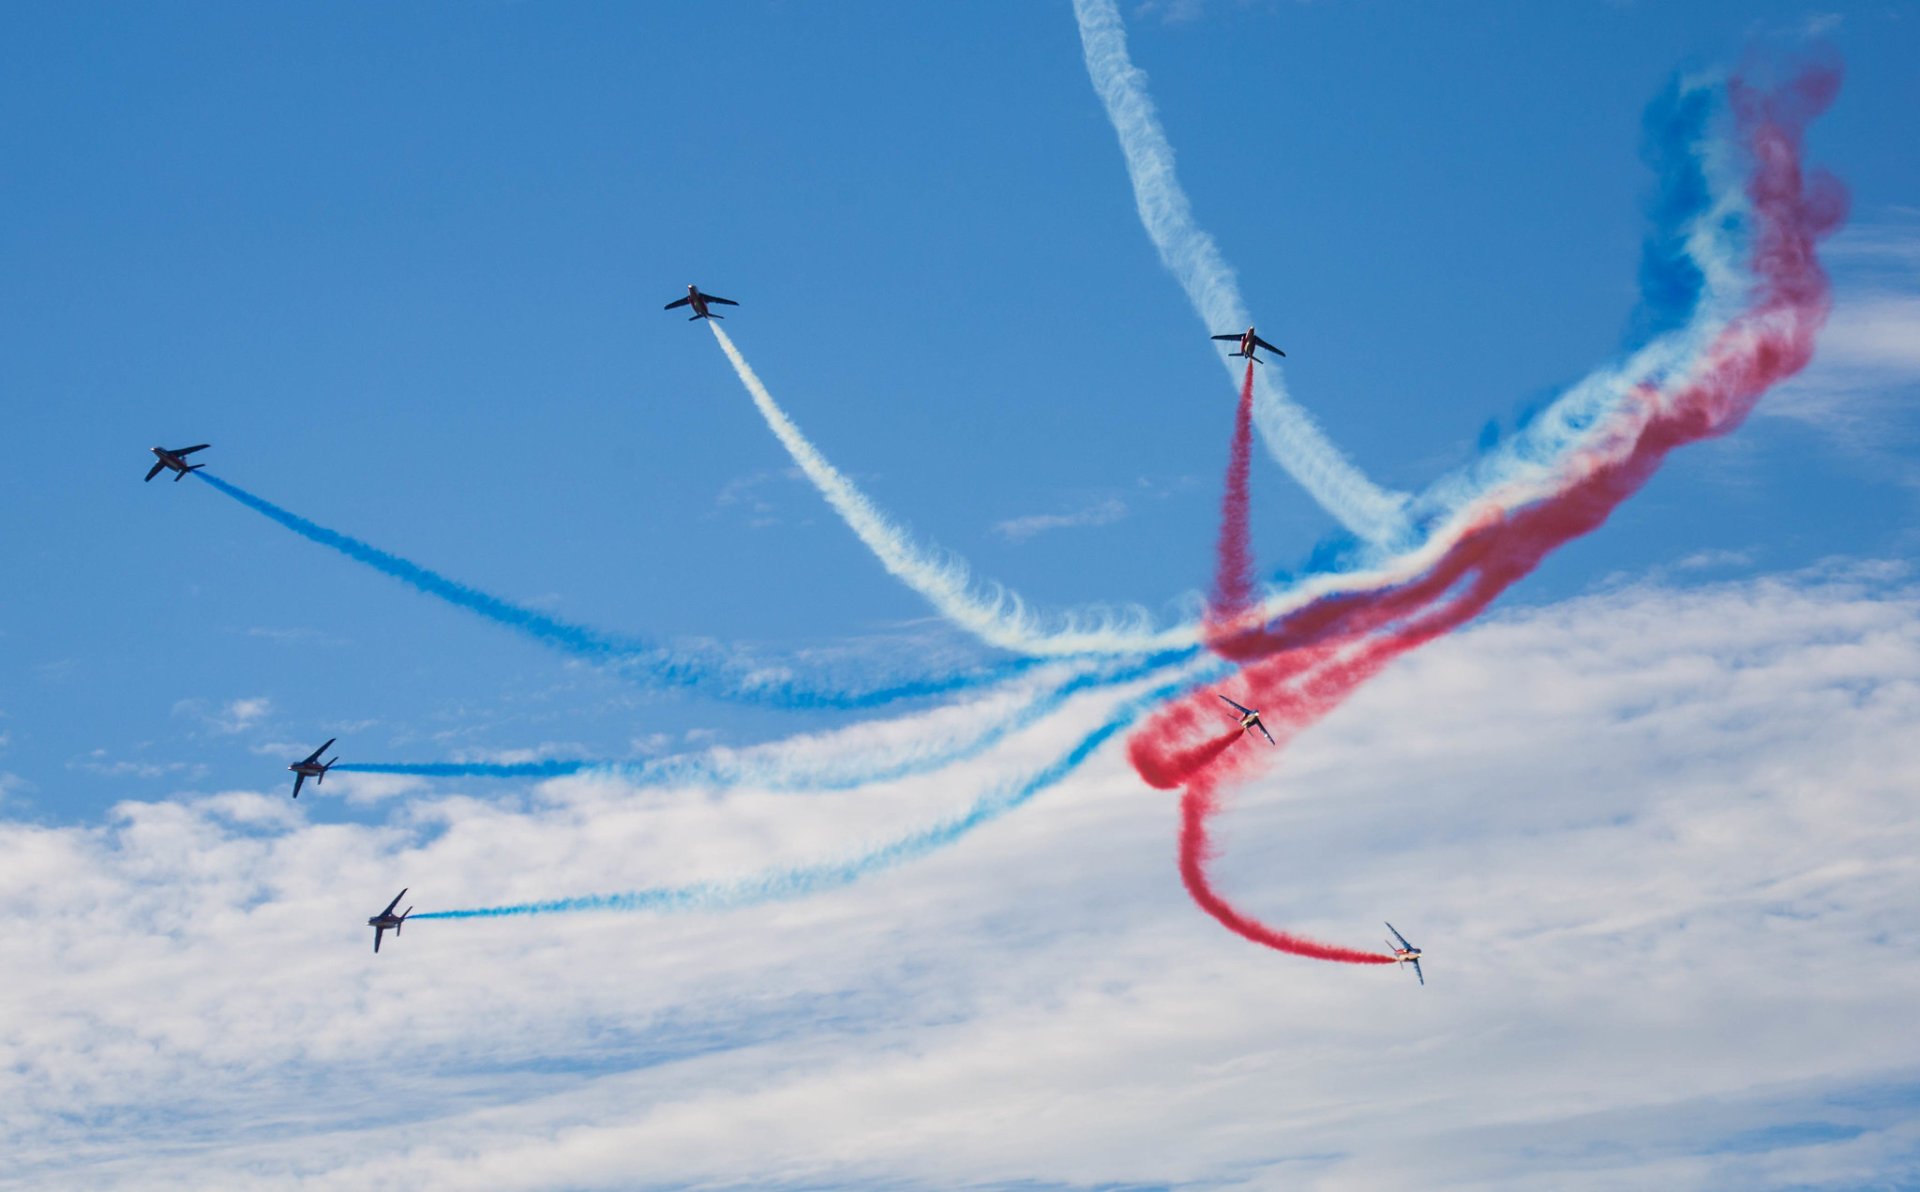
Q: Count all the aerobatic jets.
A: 7